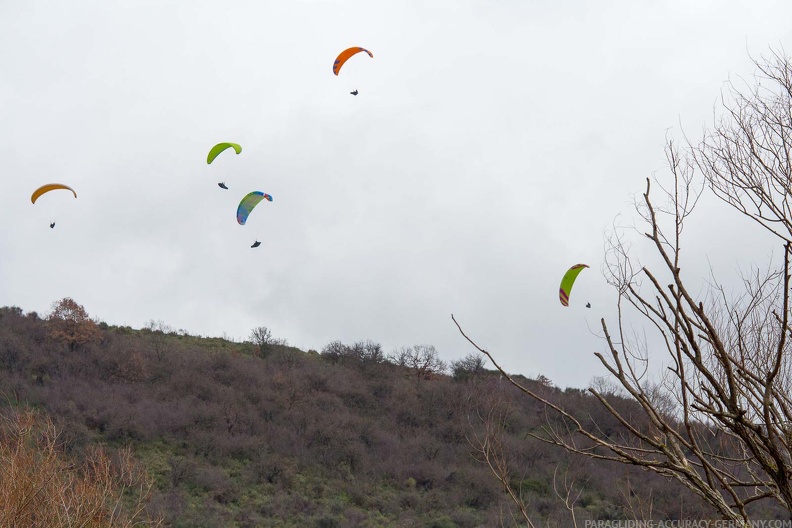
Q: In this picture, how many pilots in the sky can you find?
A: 5